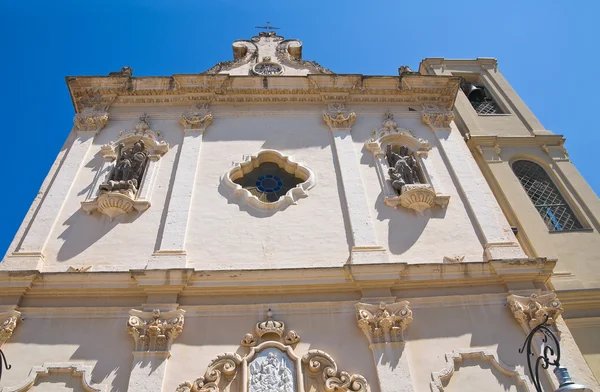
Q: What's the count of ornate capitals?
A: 8